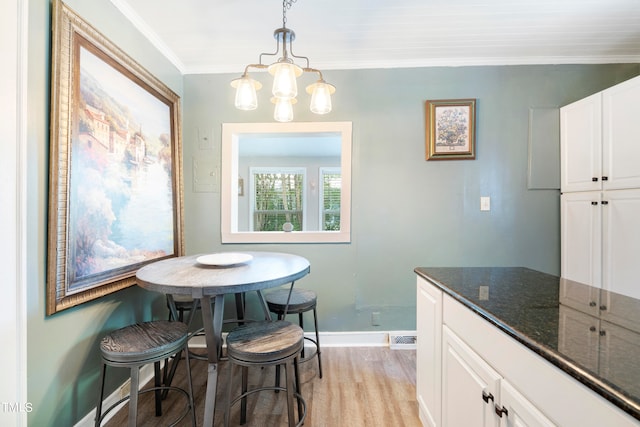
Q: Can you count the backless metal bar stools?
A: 4